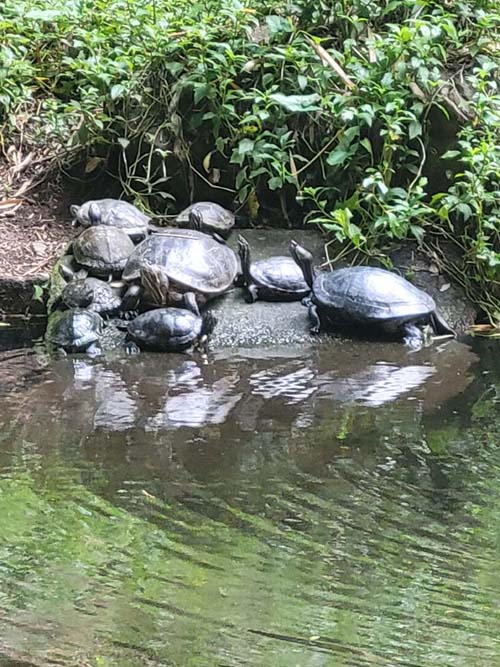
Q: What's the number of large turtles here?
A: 2